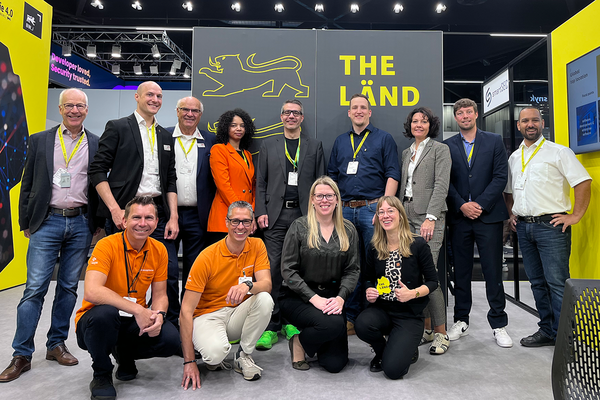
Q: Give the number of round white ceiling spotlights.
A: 9